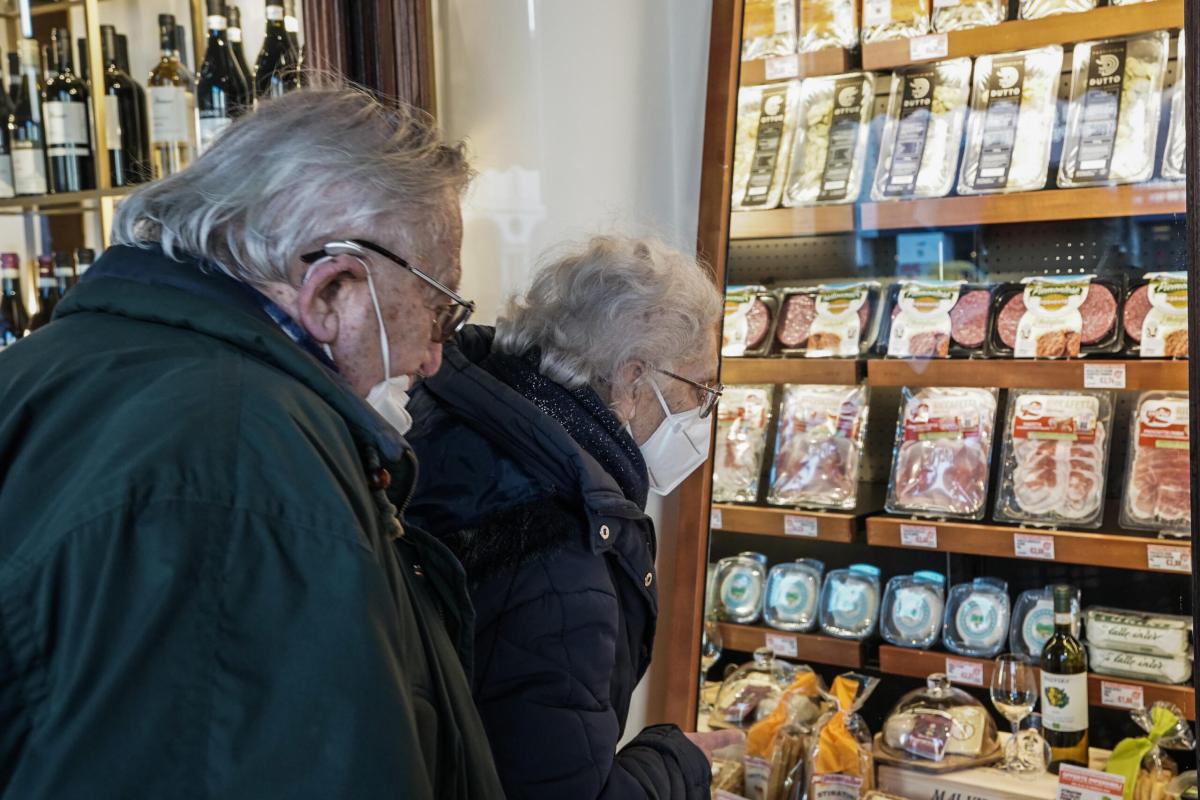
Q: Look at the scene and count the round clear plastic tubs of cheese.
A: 6